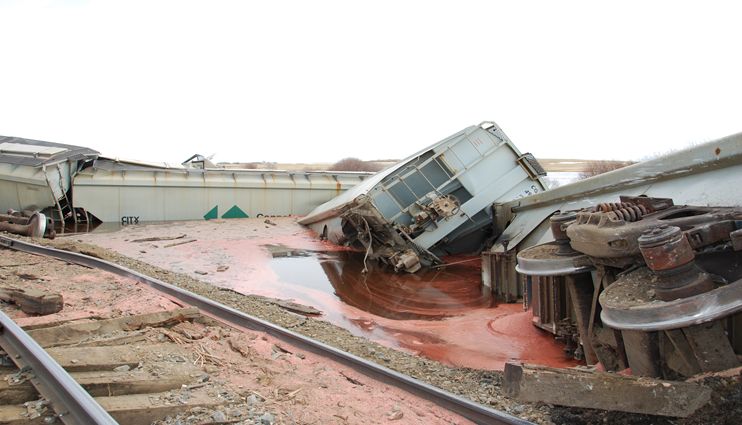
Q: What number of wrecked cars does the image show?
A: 4